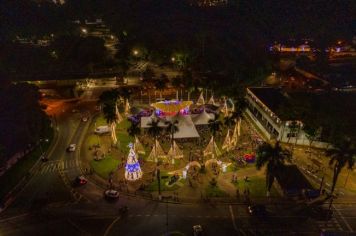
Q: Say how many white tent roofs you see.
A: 3